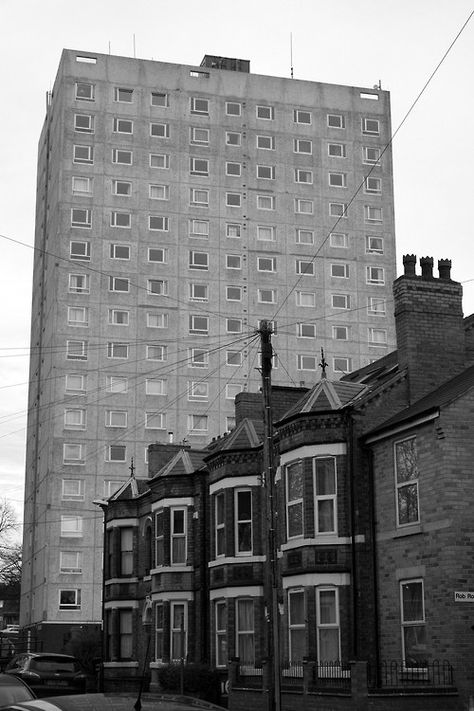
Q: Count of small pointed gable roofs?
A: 4